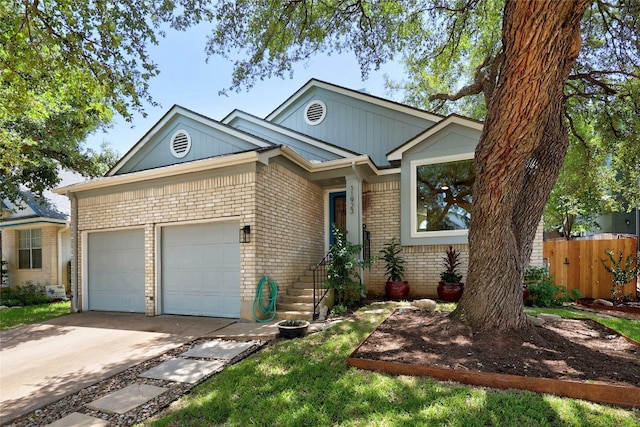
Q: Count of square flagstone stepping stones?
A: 4